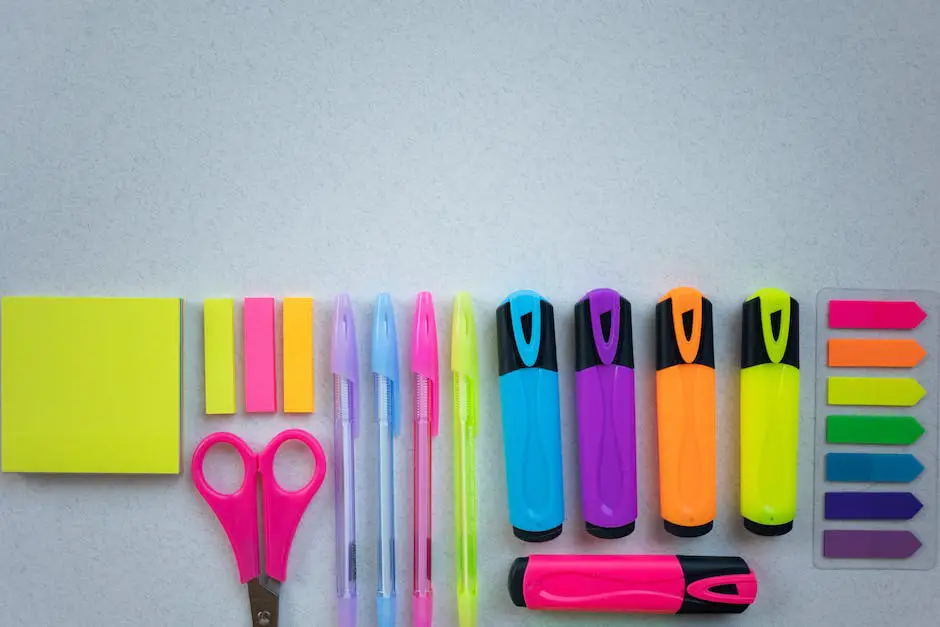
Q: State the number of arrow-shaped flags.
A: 7